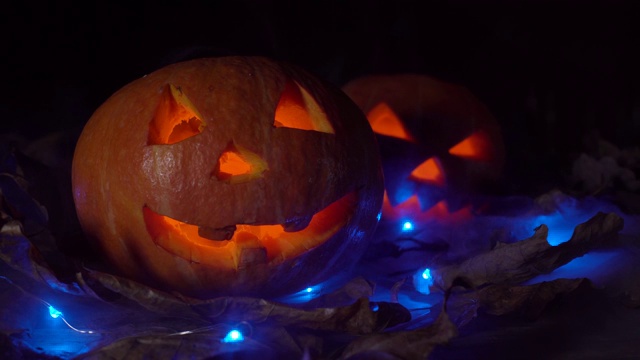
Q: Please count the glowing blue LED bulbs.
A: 5